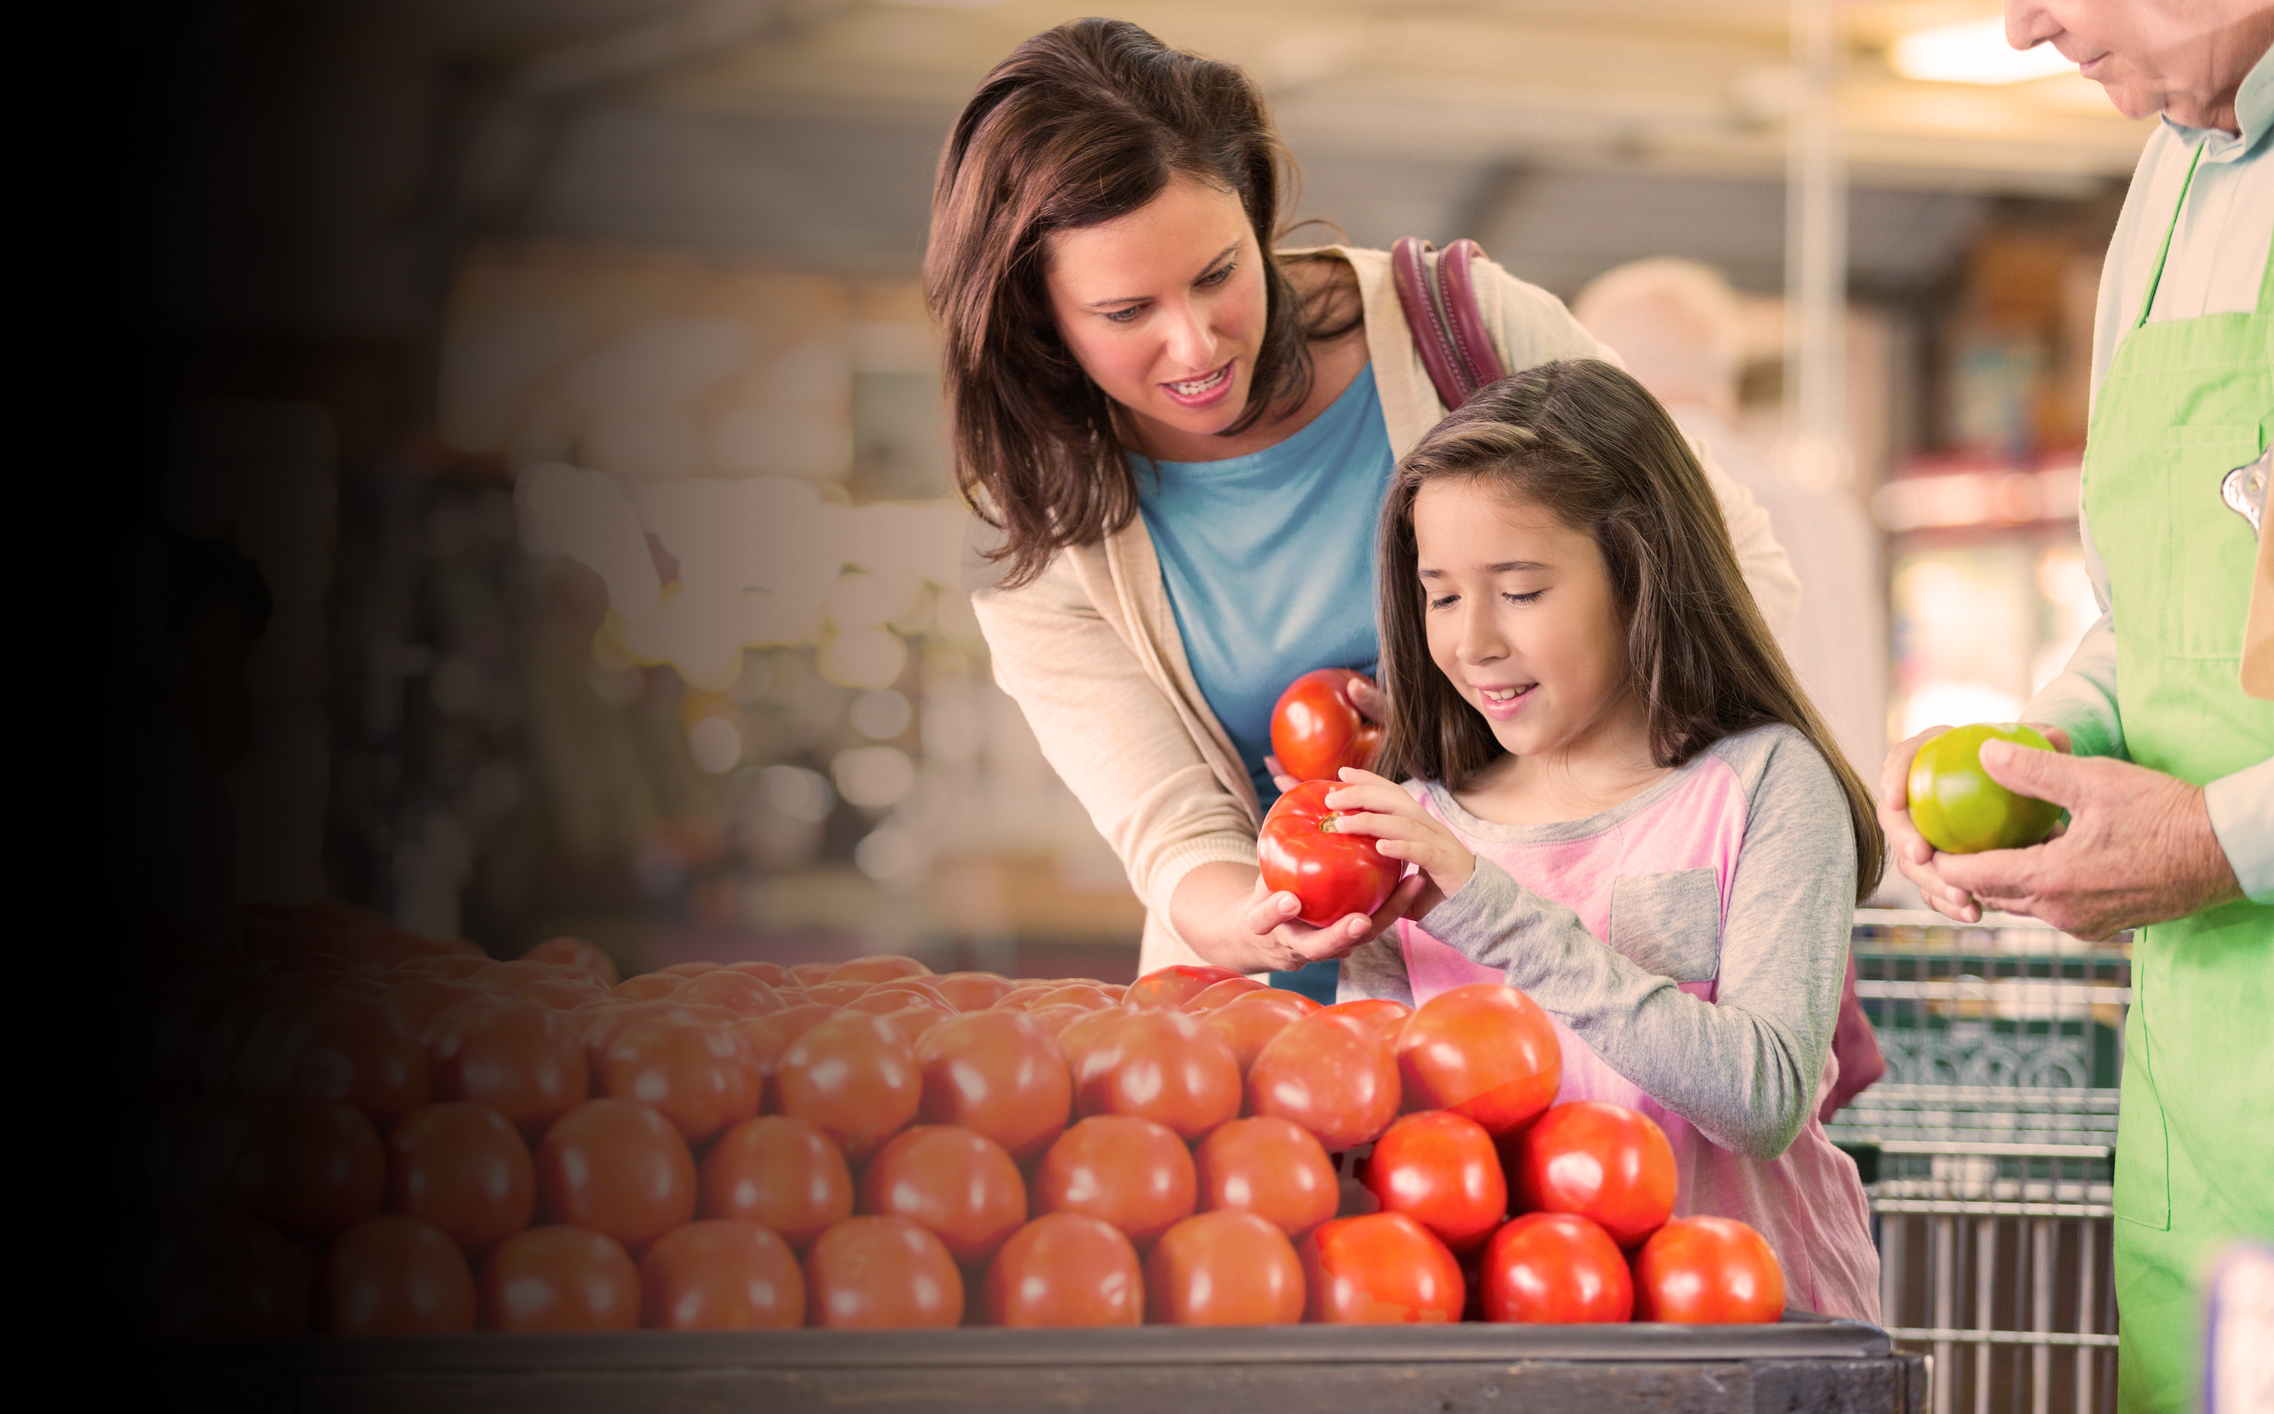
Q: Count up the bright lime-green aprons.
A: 1